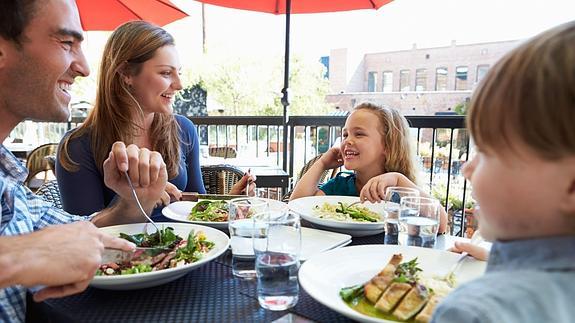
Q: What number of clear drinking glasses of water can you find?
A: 4